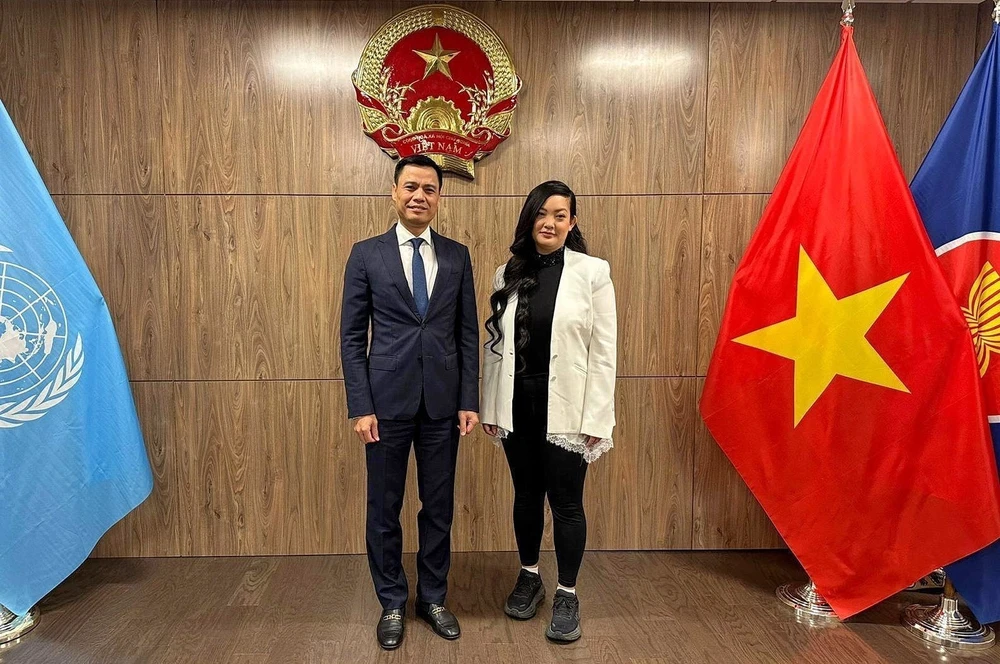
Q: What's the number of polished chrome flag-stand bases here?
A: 3